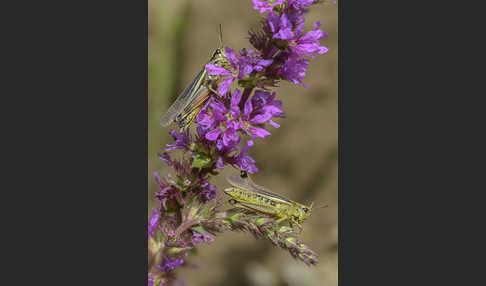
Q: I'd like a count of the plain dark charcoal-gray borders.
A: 2